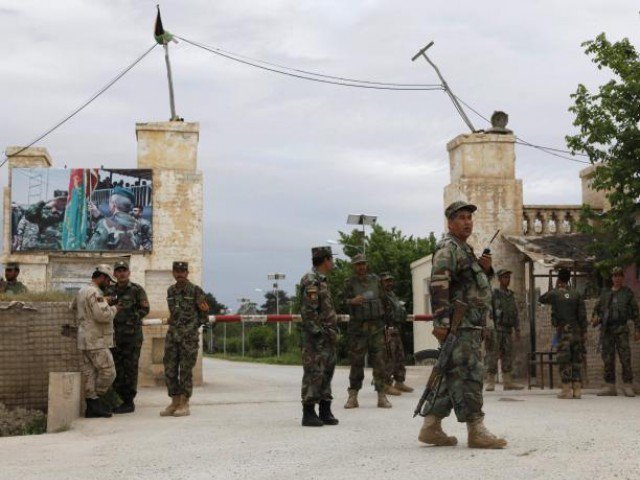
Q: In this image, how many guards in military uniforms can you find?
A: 11